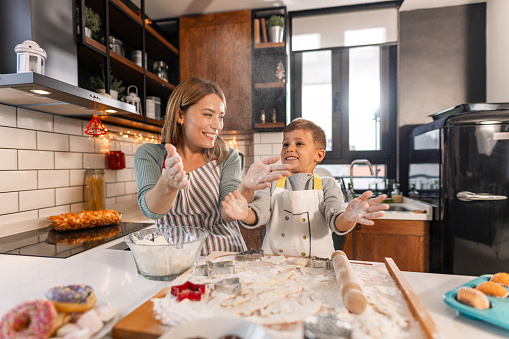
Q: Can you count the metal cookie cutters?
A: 4